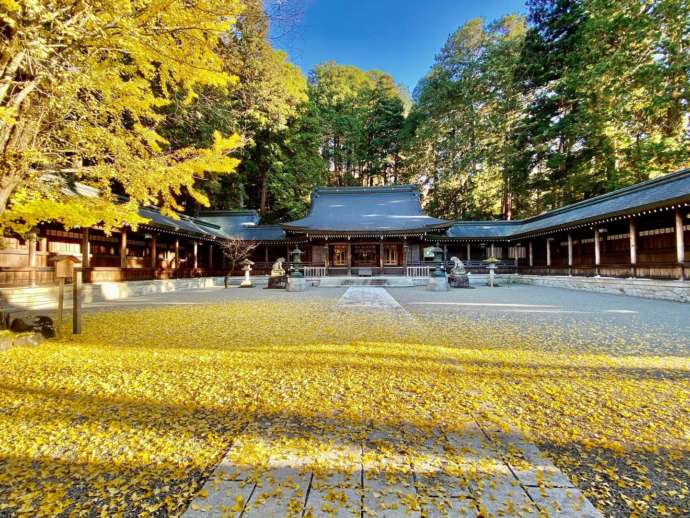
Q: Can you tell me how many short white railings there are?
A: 2